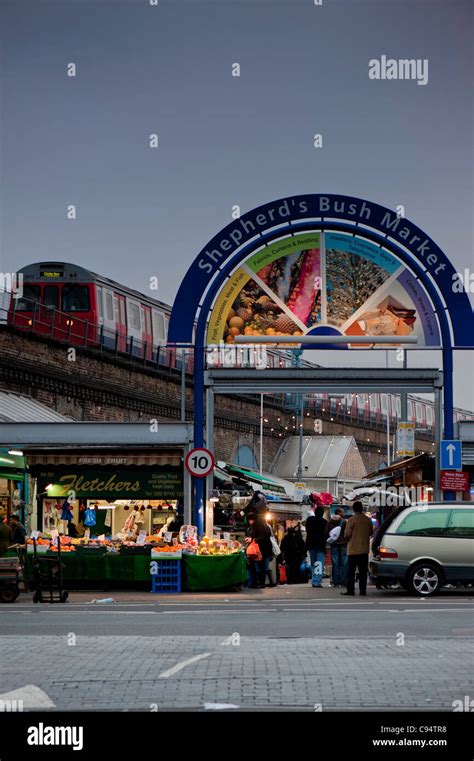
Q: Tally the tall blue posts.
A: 2